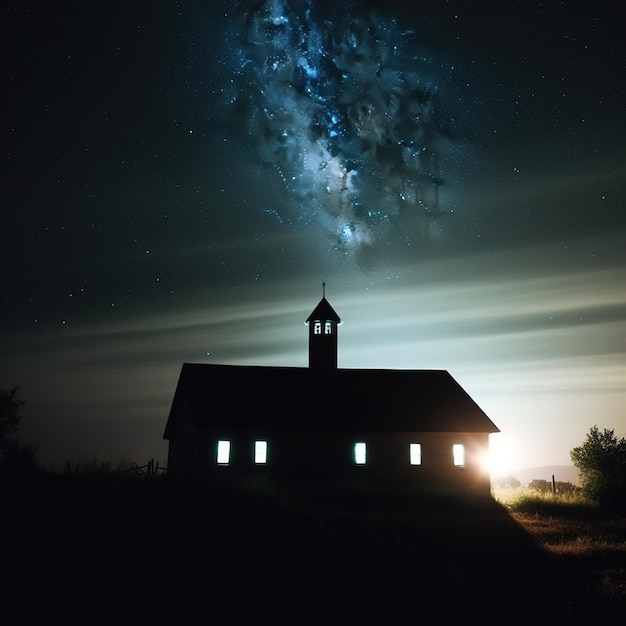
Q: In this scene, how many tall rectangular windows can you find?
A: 5